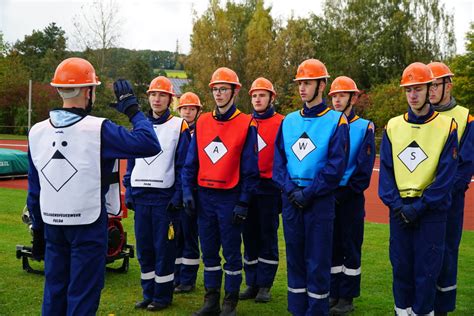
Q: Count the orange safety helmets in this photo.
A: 9